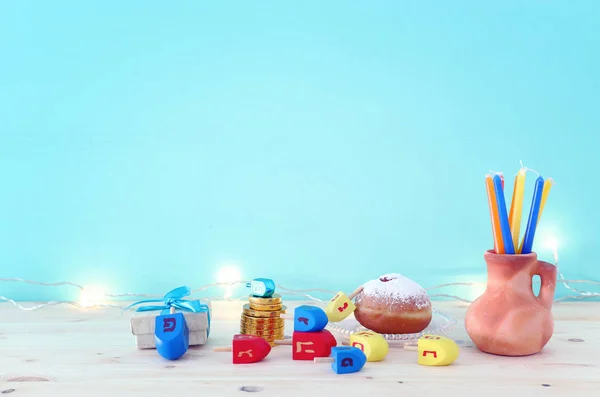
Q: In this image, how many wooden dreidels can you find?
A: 8